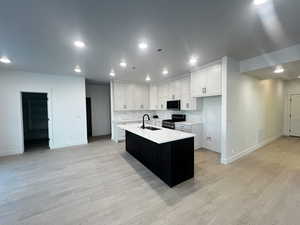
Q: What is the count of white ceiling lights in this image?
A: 11